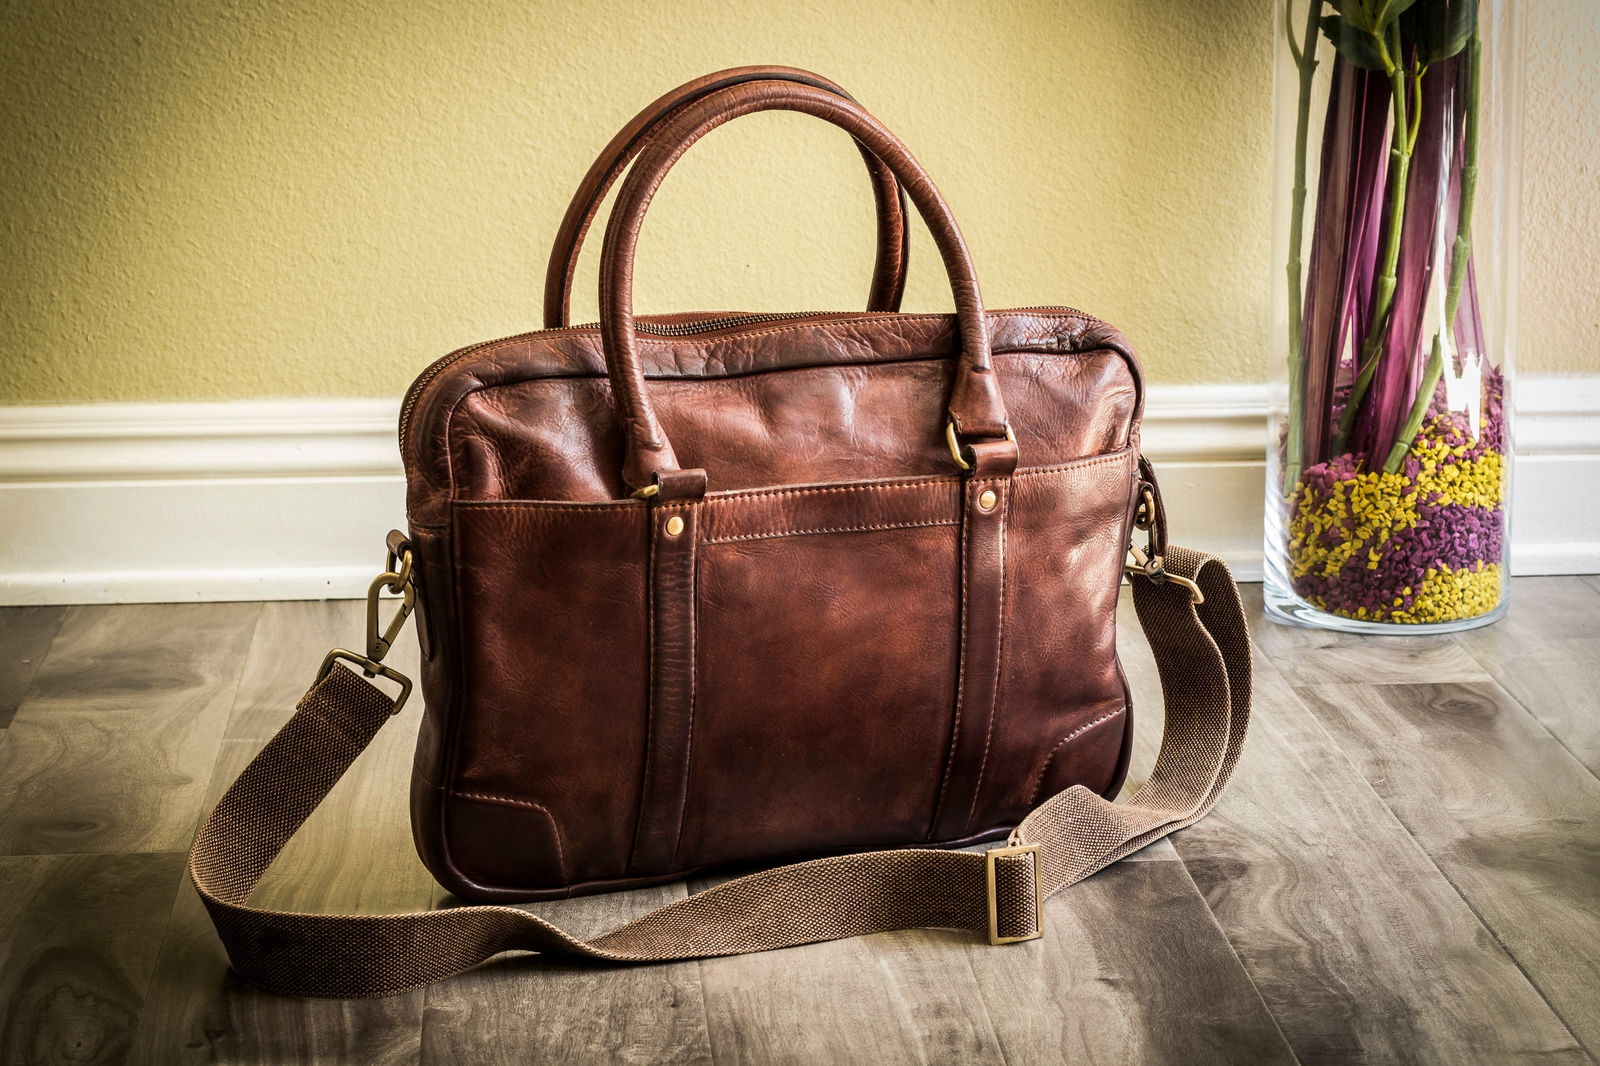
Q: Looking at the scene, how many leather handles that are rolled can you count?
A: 2